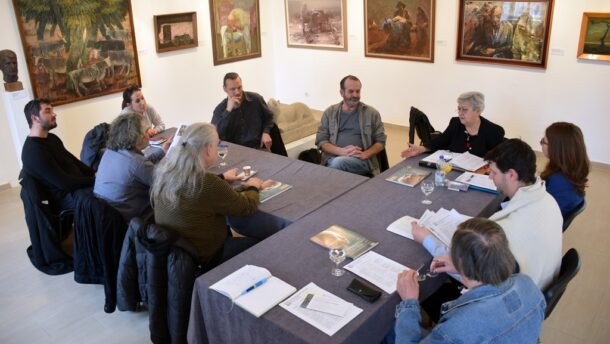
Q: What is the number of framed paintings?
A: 7